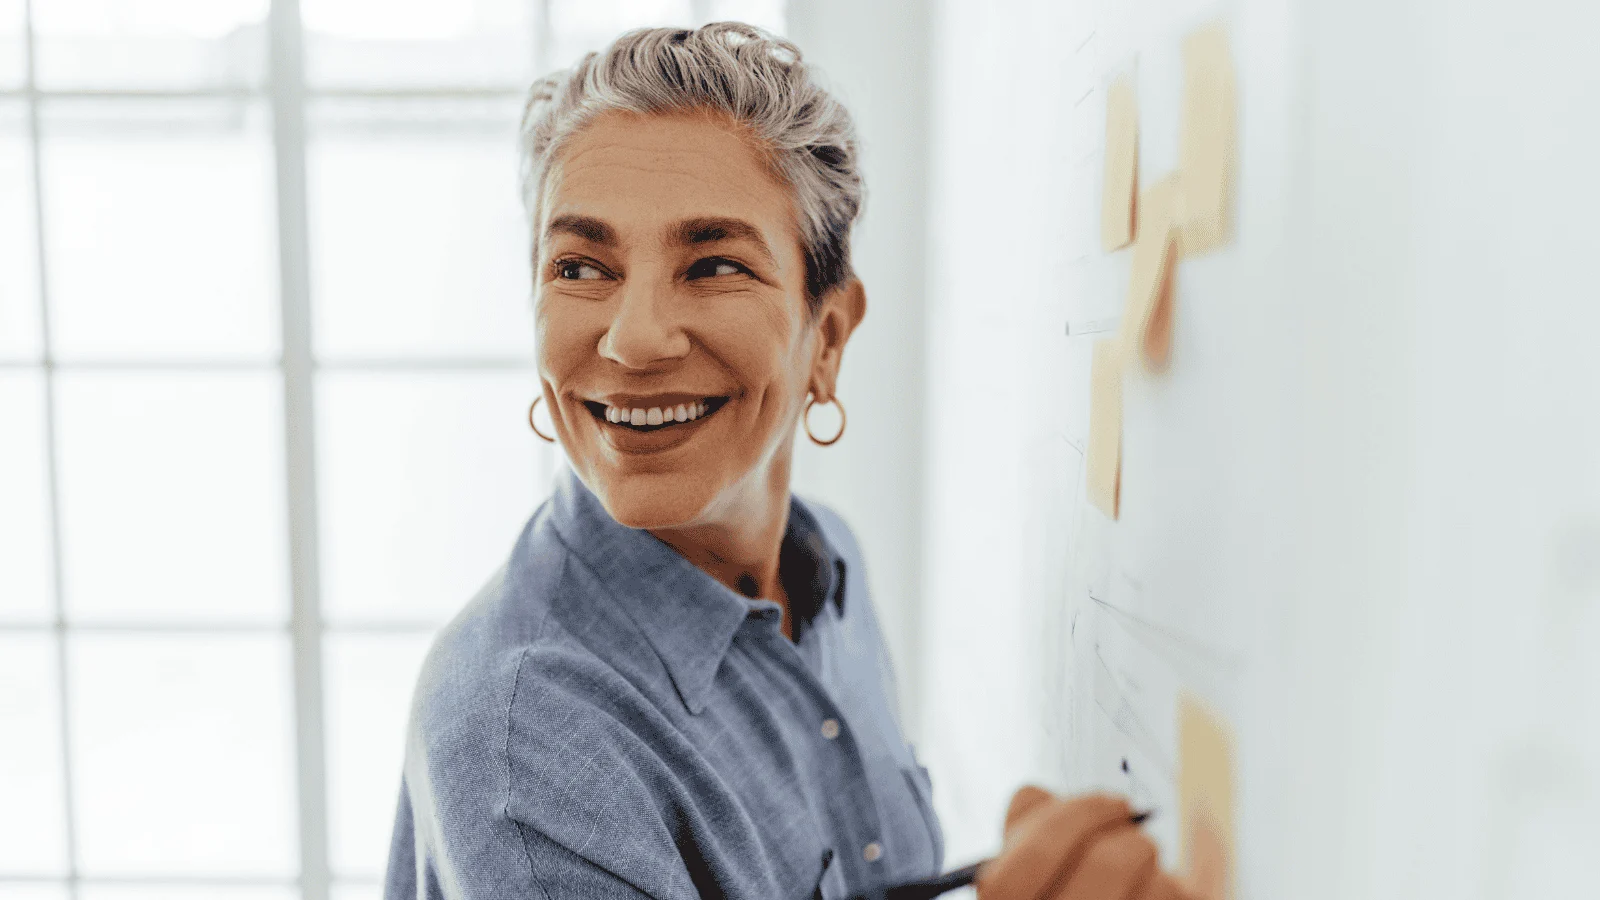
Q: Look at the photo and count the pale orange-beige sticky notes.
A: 5